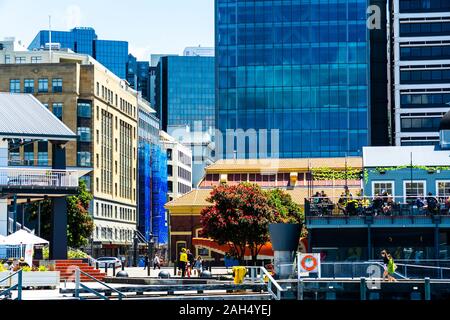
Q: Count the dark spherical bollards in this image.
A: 3